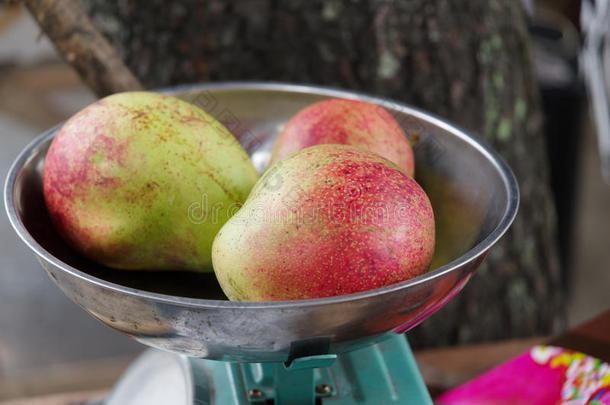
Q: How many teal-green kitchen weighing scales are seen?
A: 1